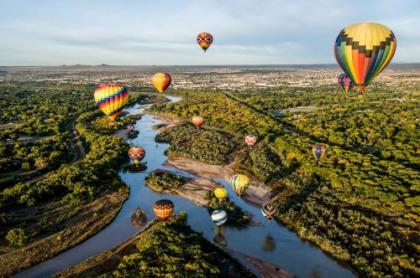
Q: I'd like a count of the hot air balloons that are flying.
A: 14